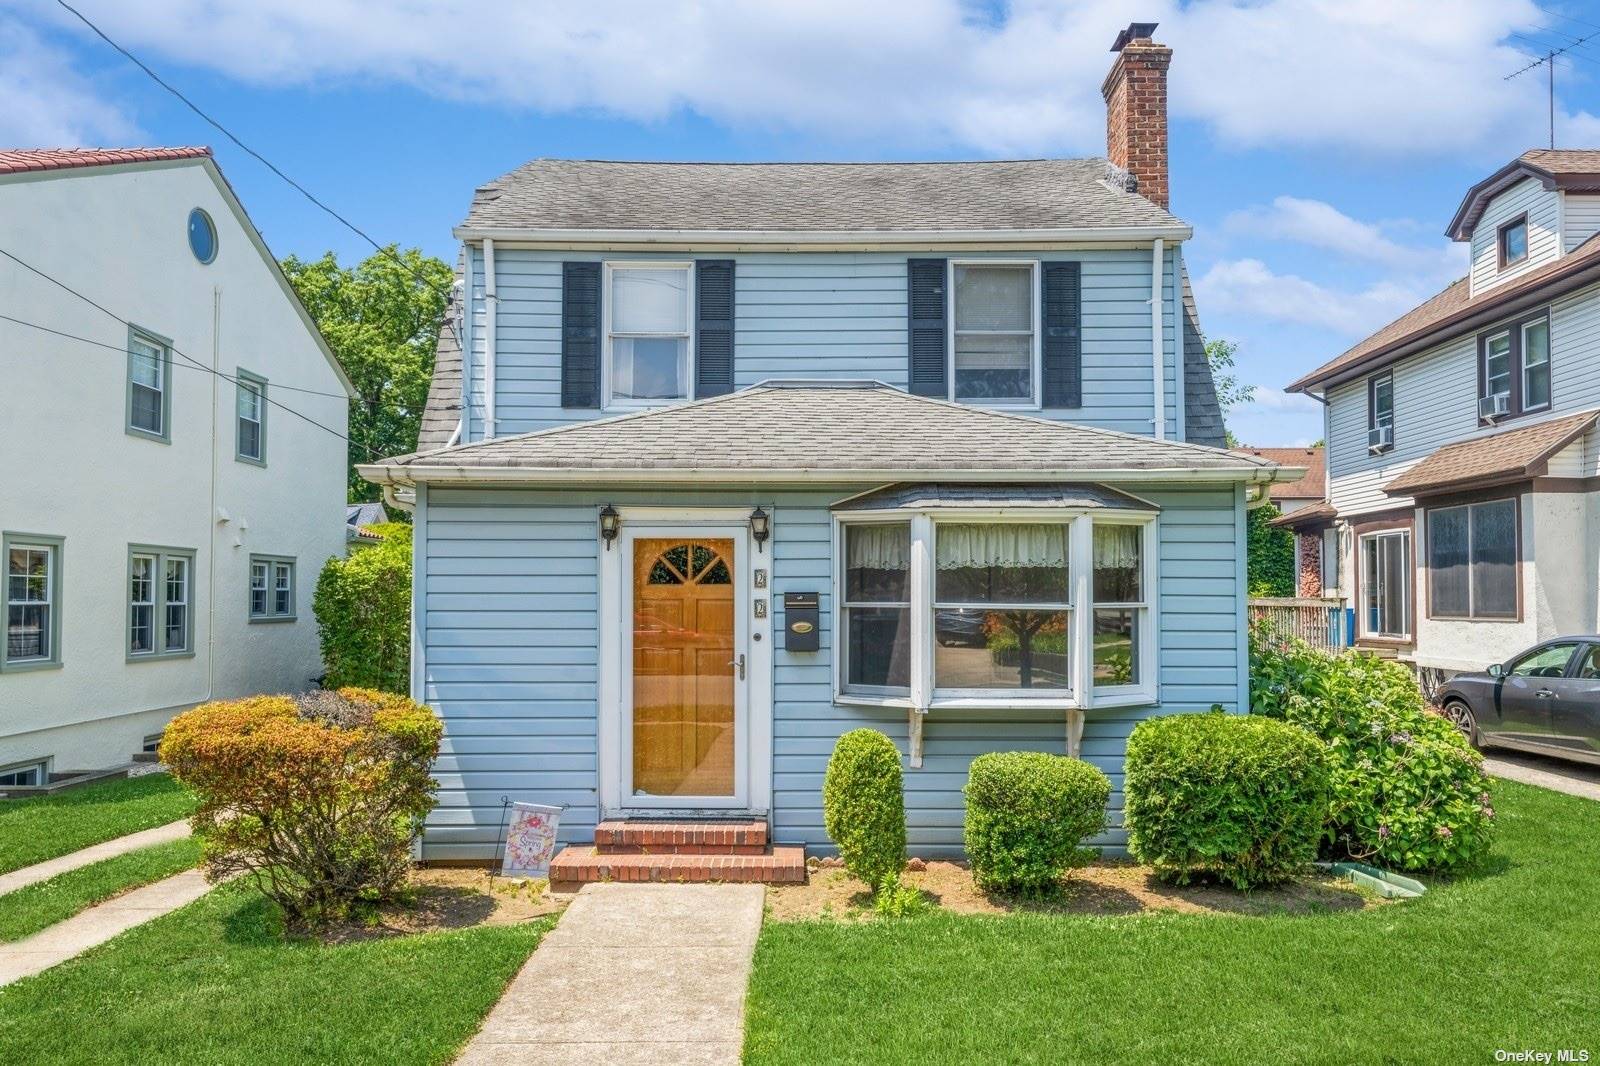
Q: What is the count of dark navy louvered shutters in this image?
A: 4